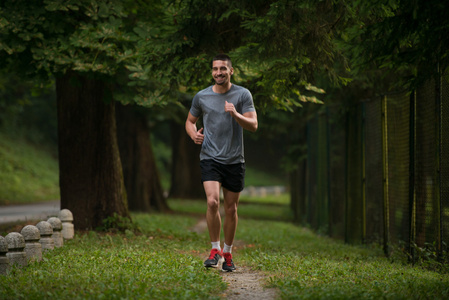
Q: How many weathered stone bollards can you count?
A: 6